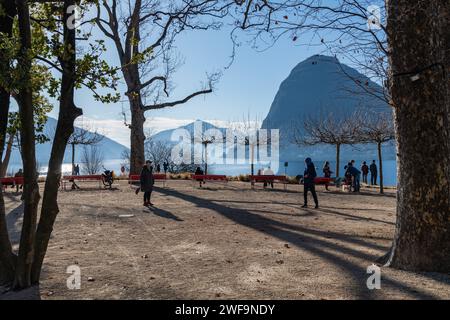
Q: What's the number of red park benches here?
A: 6